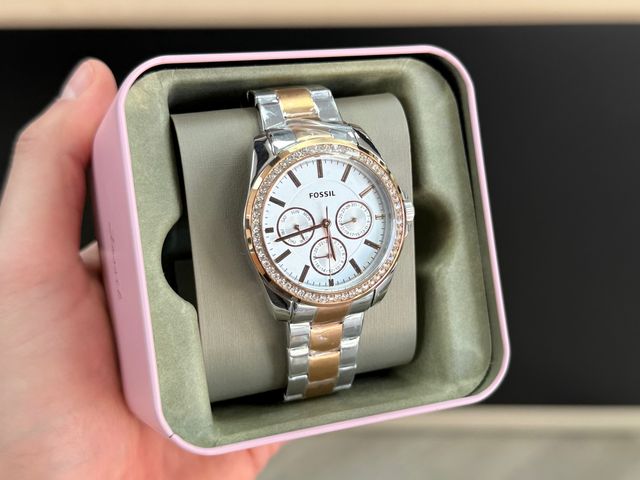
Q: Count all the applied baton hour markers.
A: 12